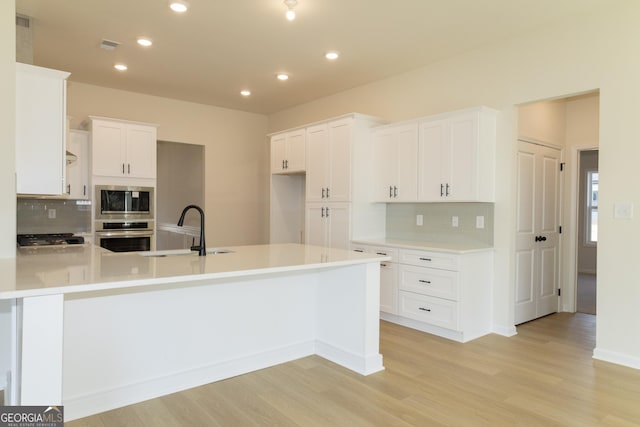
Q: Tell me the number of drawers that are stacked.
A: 3